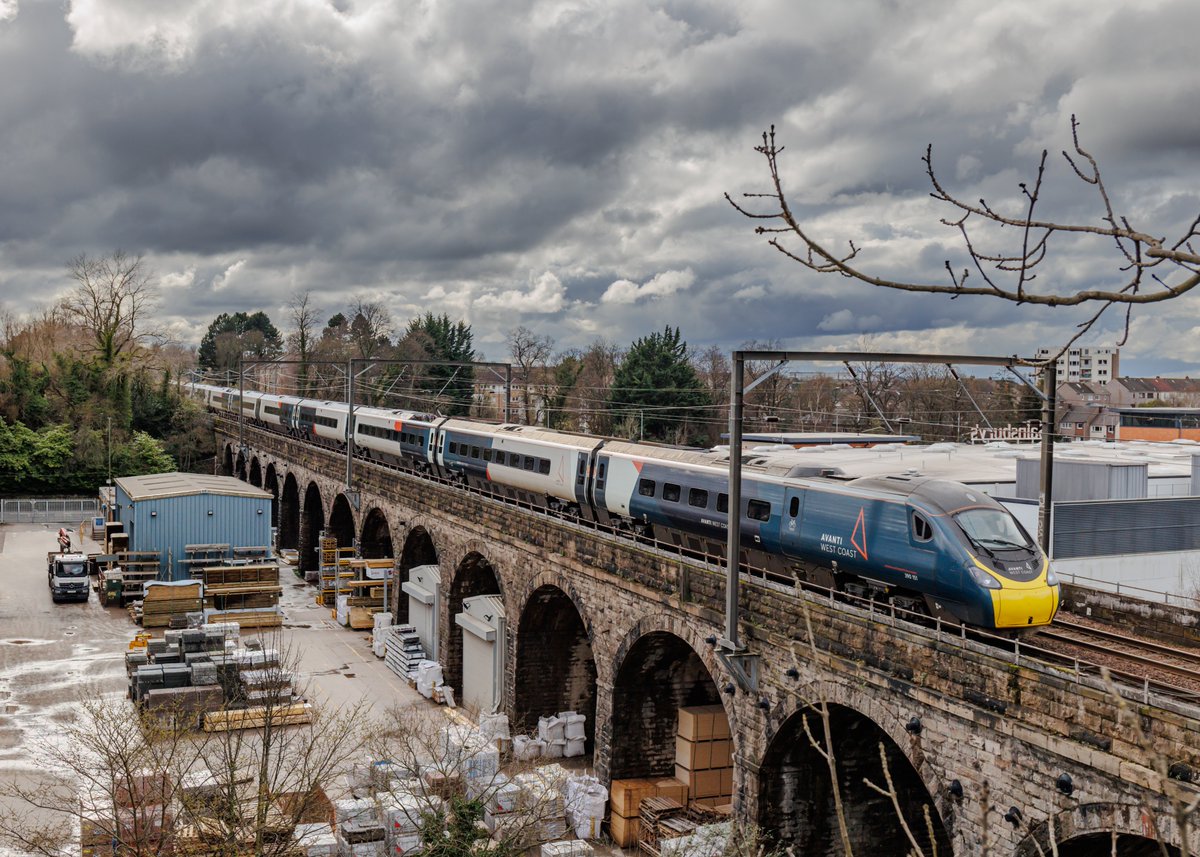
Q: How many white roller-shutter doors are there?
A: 2